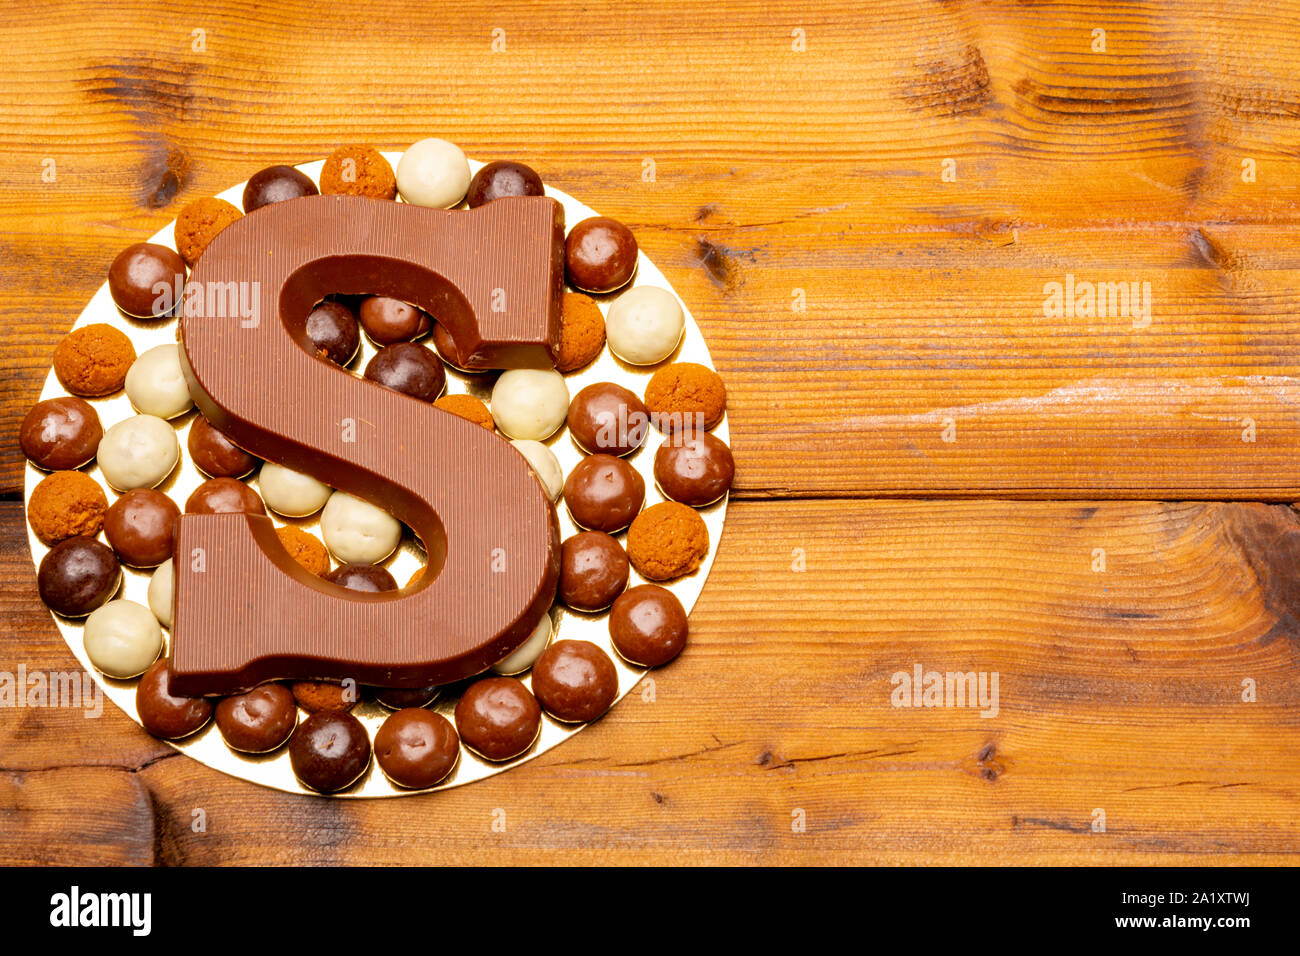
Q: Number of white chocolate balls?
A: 11